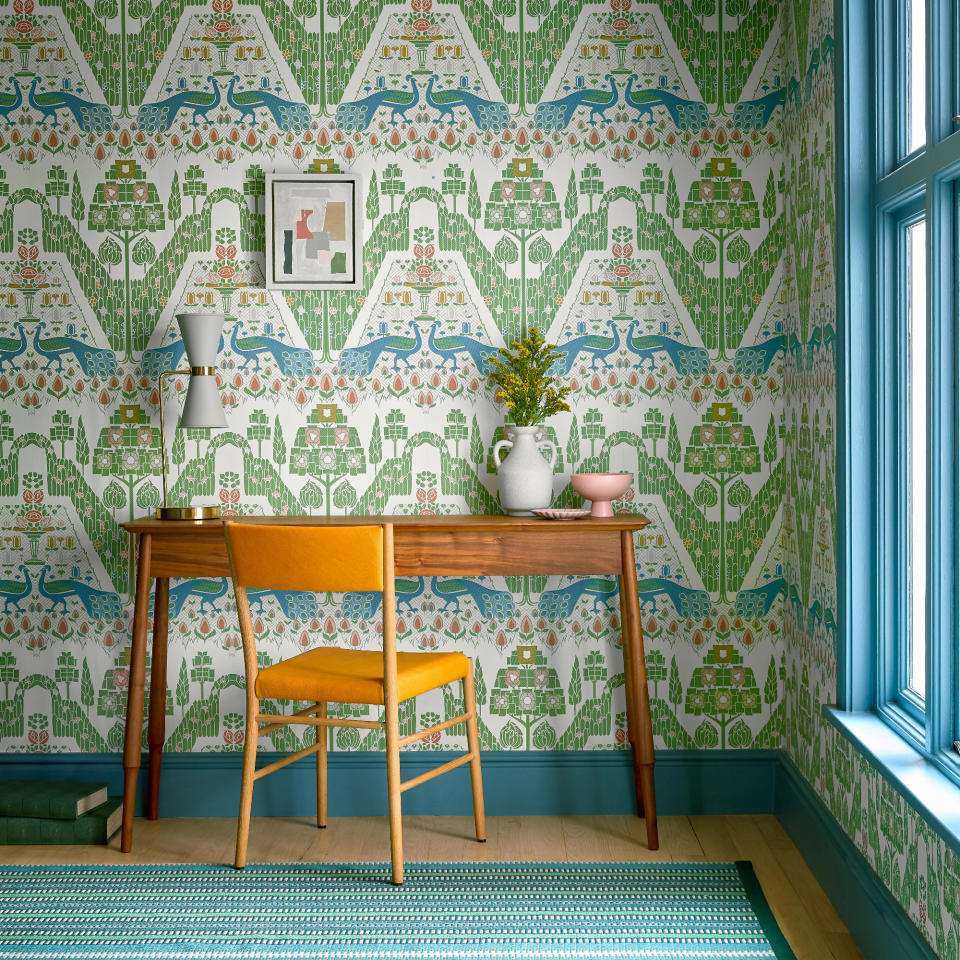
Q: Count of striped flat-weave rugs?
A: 1